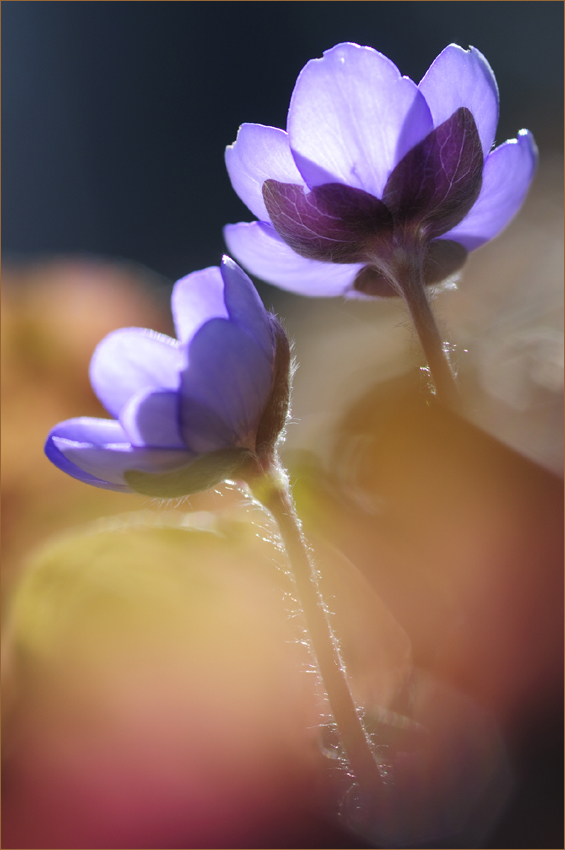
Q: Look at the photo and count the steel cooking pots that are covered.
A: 0